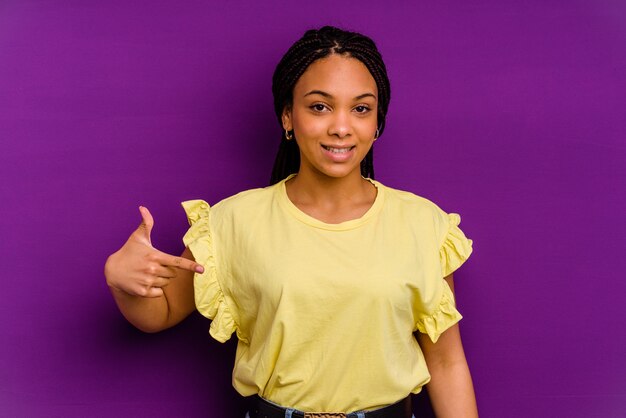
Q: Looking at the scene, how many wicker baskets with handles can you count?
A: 0